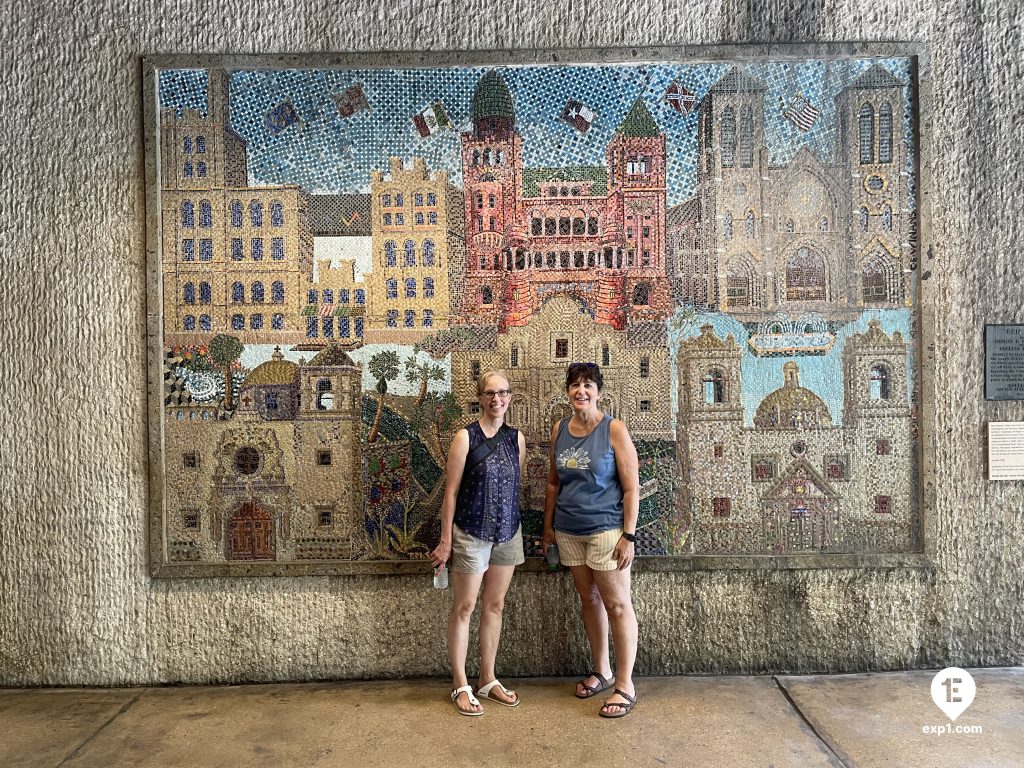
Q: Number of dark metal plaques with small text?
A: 1